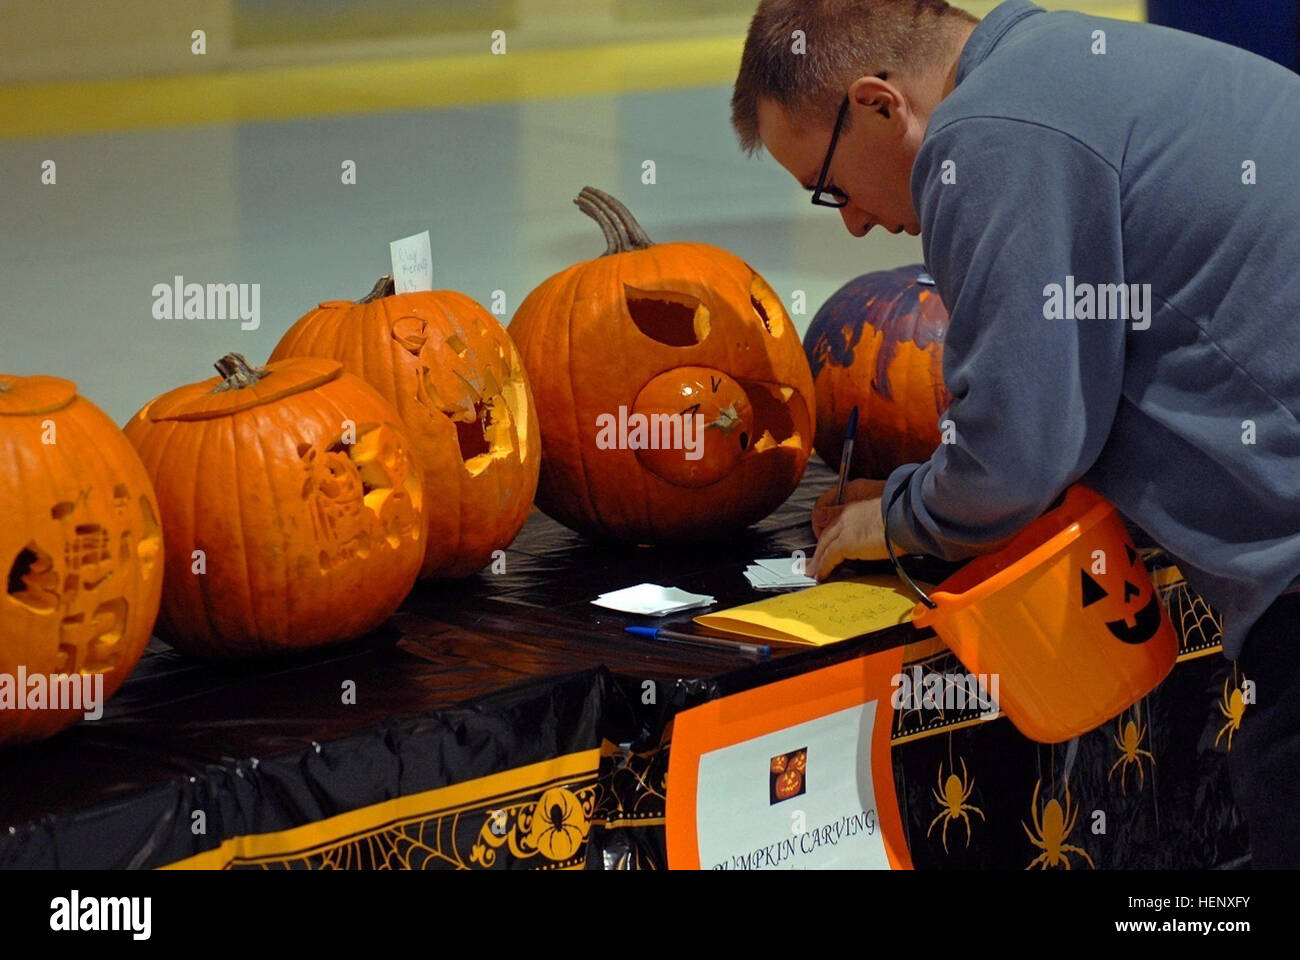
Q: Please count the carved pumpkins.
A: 4